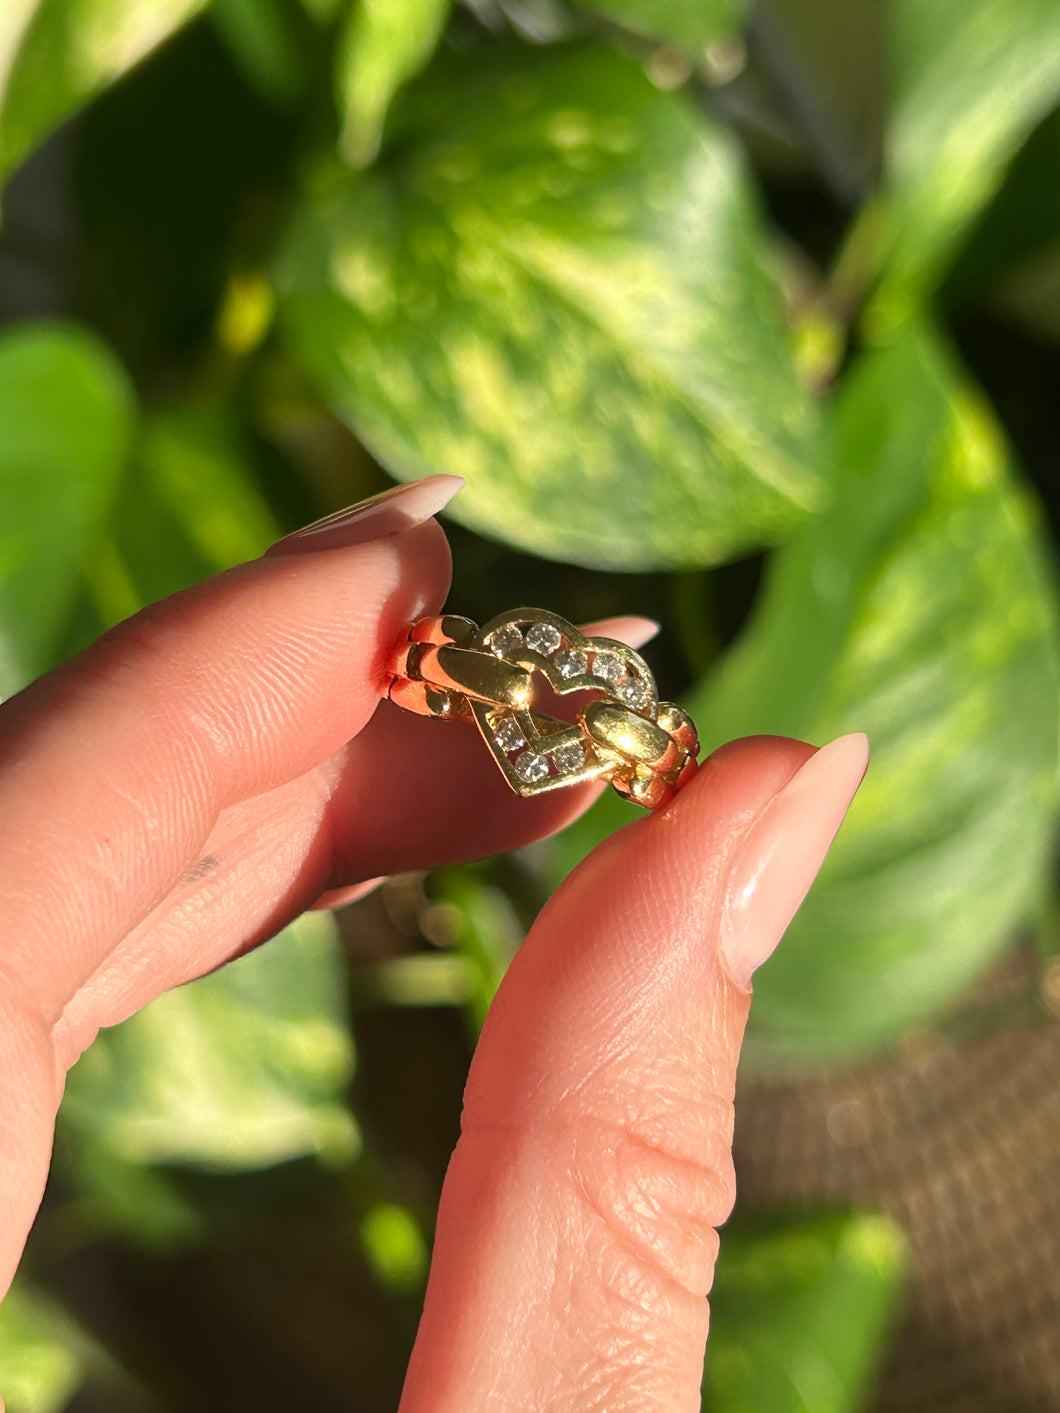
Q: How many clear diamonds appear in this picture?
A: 8